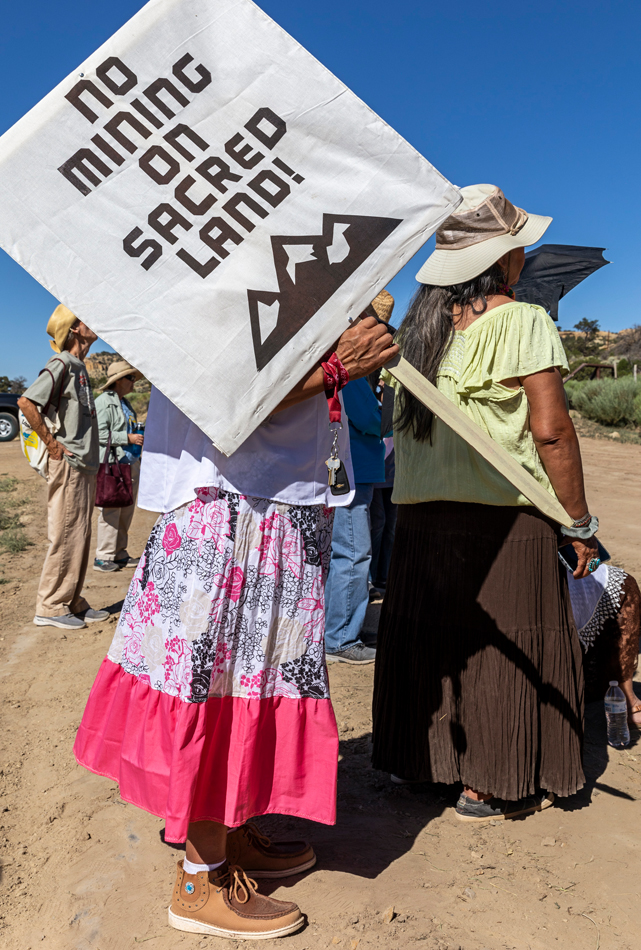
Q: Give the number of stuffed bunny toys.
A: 0